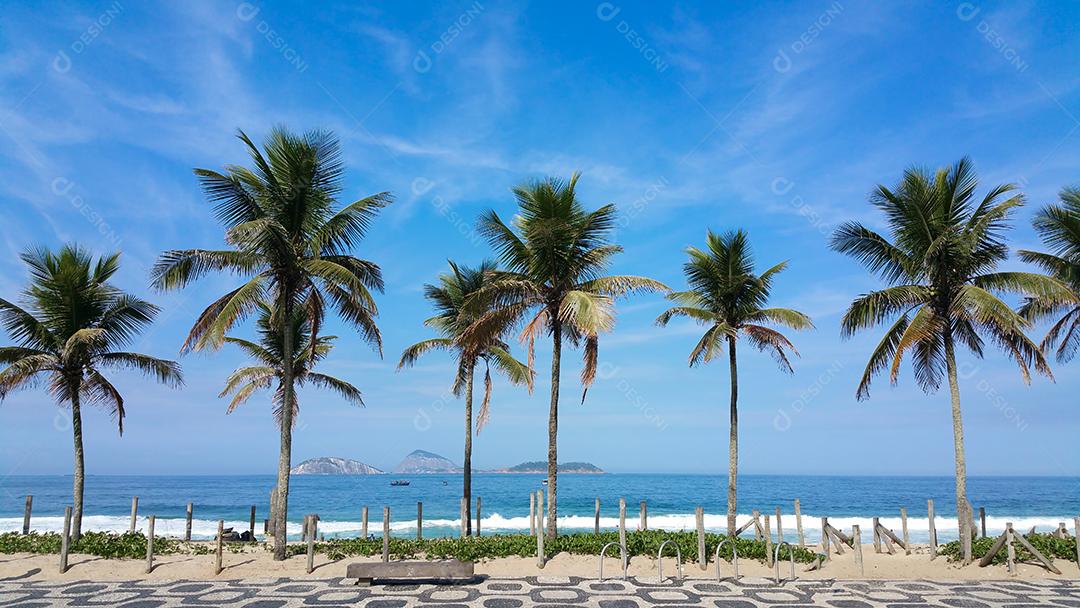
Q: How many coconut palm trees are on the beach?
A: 8